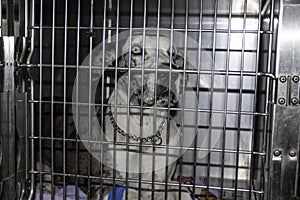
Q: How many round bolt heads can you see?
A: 6